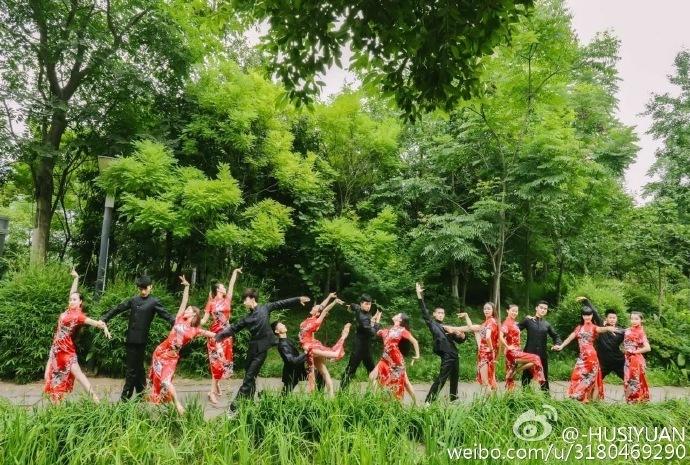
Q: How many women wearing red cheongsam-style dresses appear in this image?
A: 9